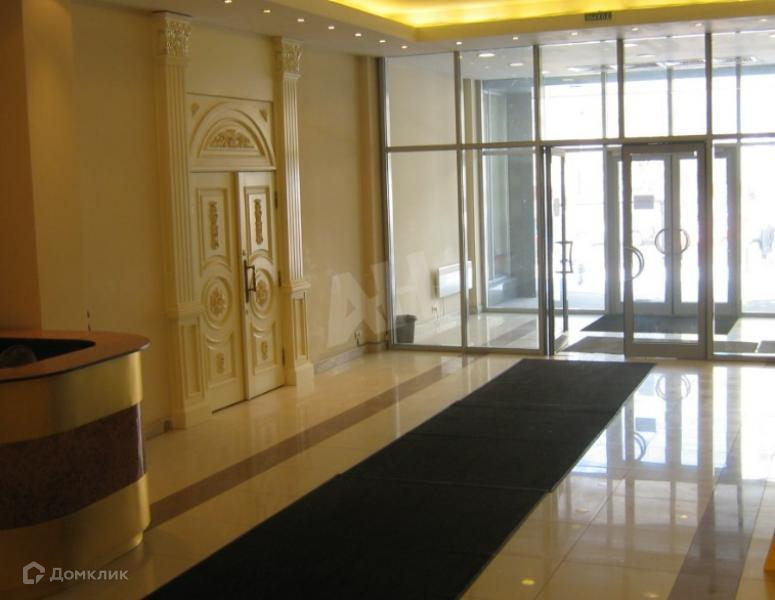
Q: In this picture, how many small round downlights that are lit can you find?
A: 13